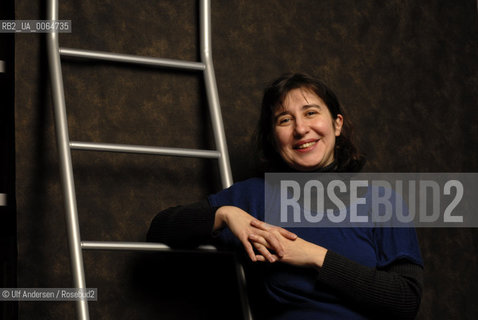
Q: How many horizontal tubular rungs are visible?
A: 3